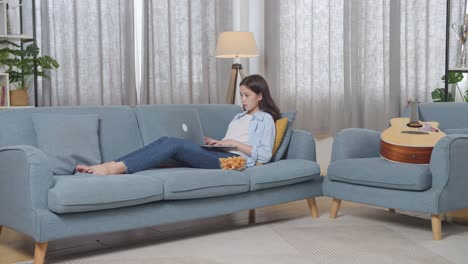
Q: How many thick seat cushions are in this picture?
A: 4